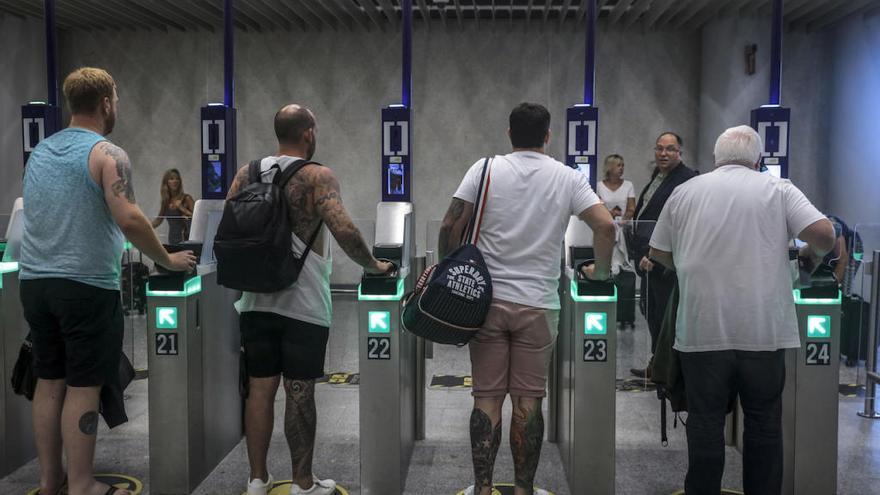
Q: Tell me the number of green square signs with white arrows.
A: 4